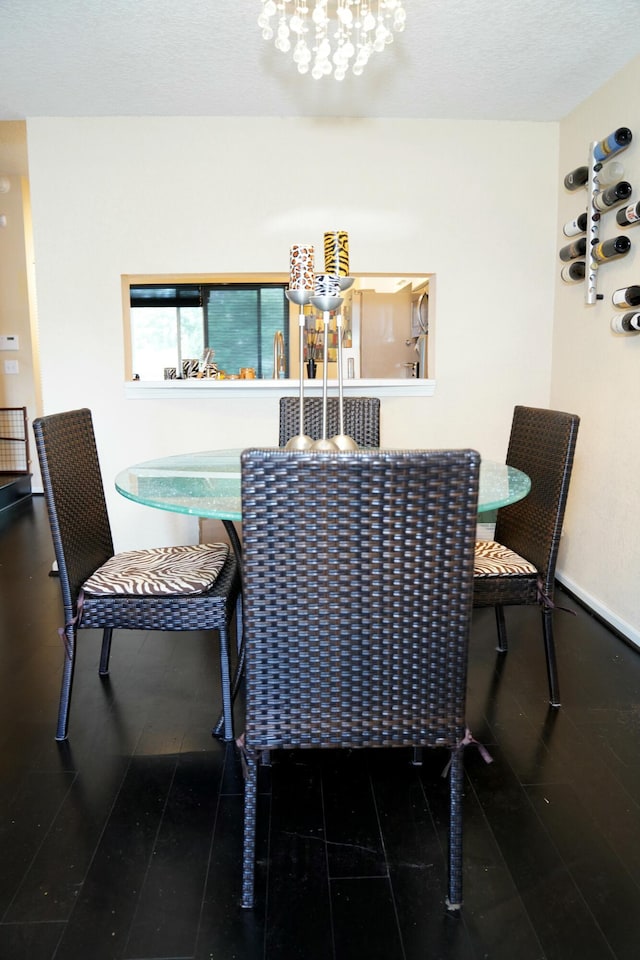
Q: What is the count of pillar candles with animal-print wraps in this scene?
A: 3